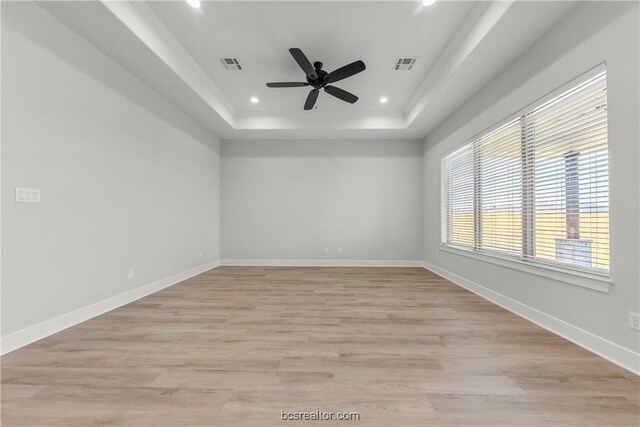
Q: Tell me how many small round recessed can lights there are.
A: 4